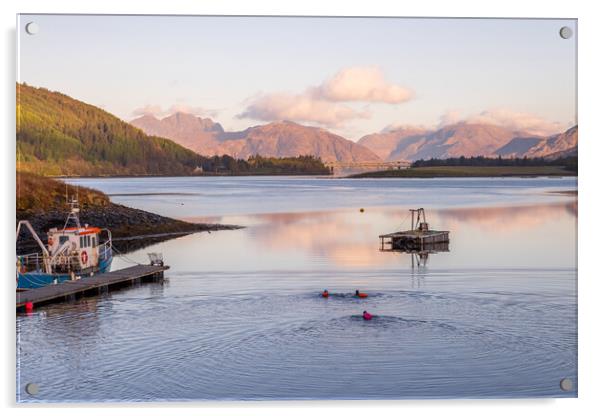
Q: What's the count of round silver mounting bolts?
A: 4